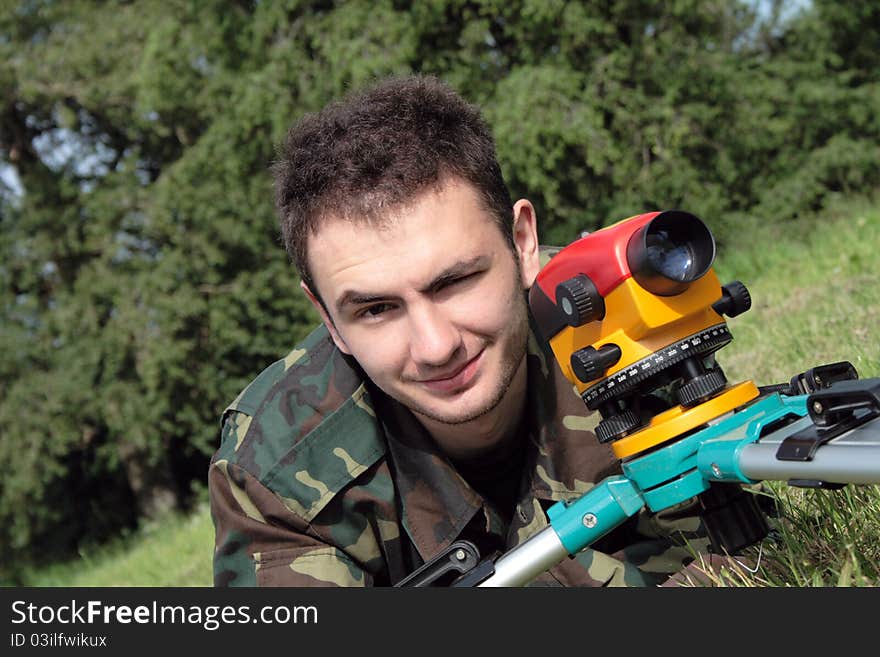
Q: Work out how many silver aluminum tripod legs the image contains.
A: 2